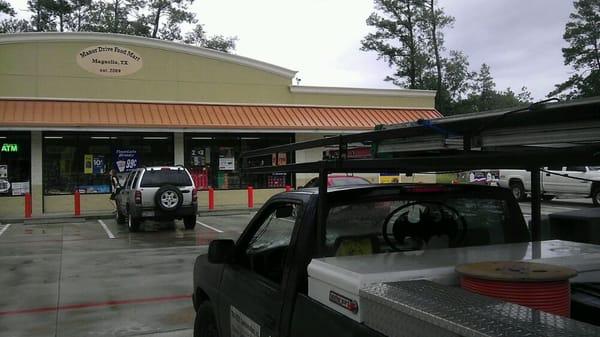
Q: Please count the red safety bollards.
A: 5